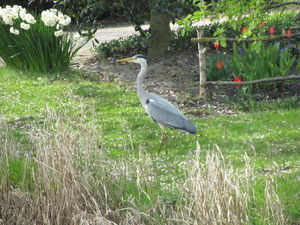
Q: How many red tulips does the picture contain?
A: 7